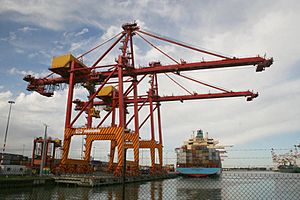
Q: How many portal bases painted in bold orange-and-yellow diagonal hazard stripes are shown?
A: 2